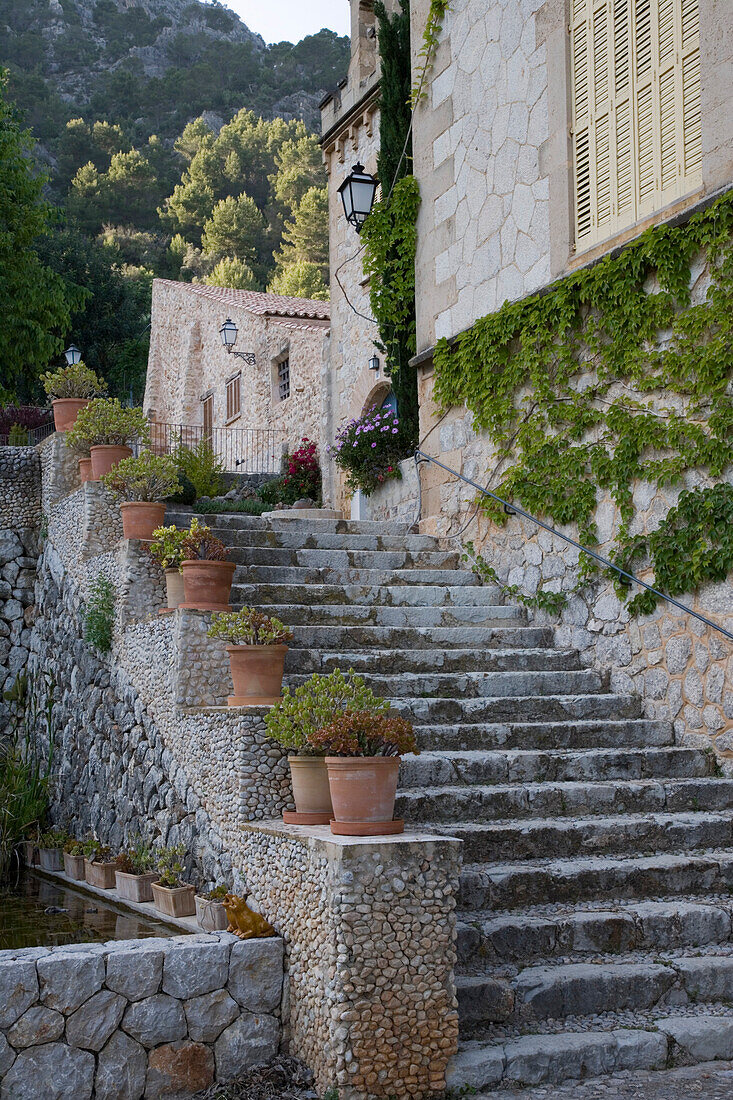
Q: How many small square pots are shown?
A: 7